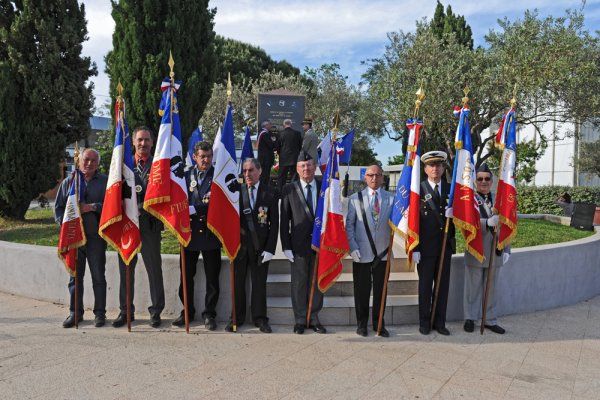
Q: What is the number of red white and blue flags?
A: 8